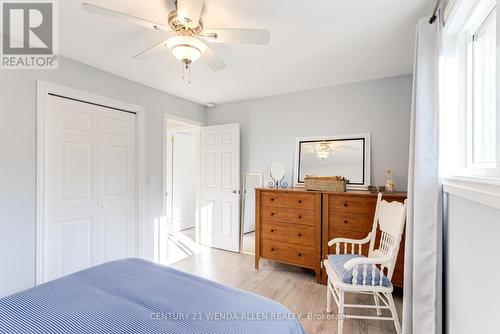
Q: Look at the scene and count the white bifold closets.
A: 1